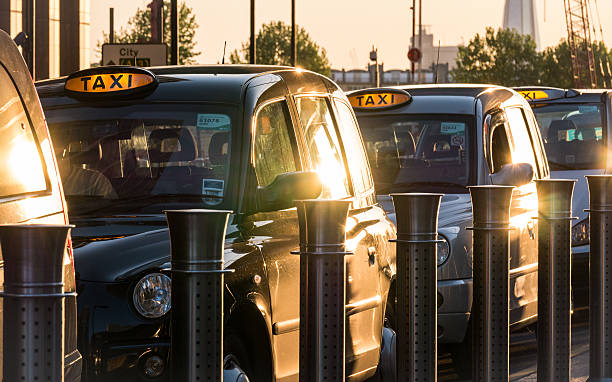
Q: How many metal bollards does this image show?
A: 7